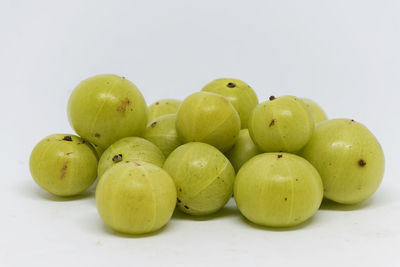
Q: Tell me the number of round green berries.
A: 14